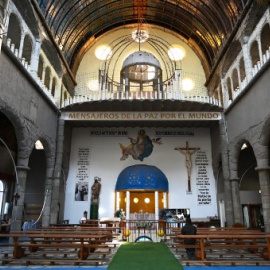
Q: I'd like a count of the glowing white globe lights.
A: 4